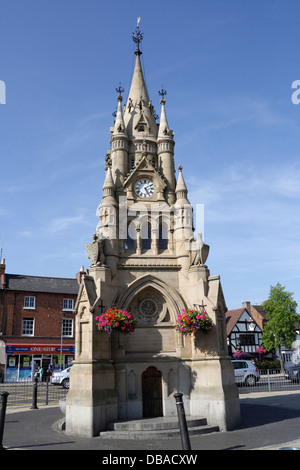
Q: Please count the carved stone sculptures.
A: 2